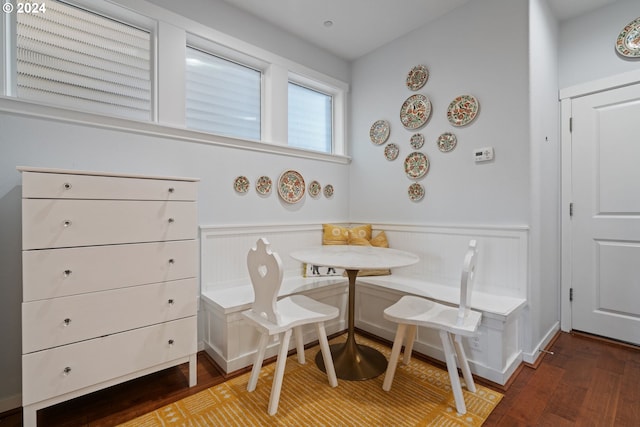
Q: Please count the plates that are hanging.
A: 15